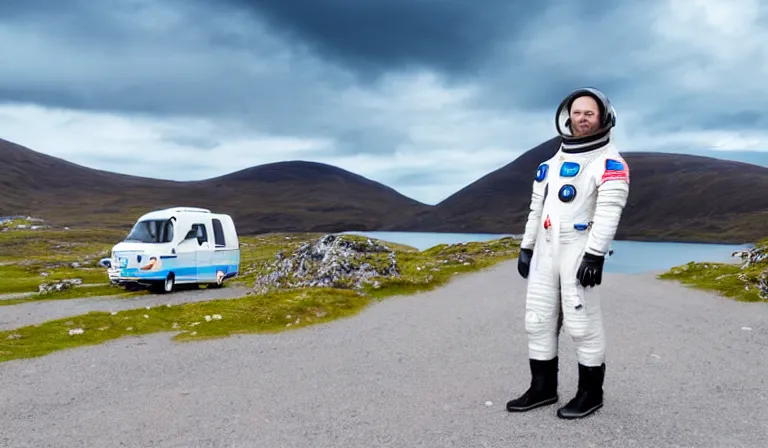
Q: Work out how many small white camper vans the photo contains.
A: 1